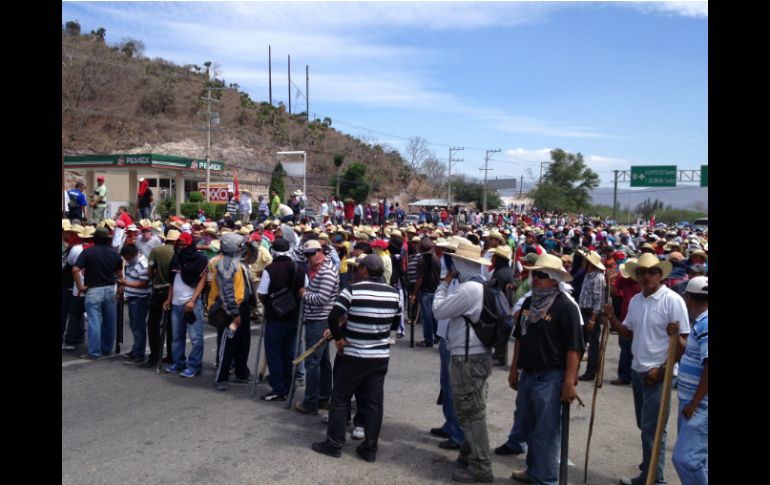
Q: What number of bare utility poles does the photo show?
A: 3